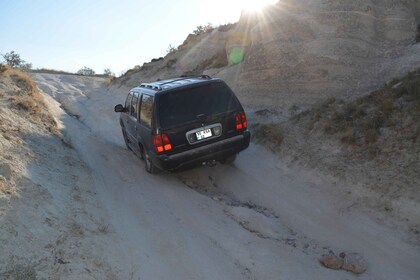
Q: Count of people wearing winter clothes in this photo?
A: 0